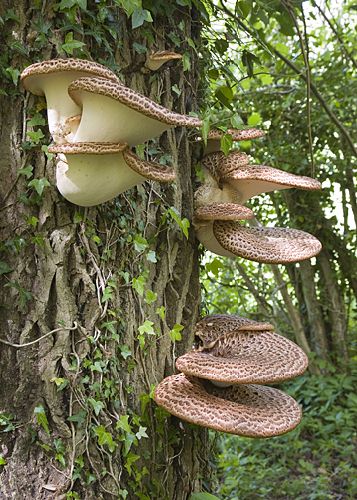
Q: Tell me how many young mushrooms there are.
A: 1